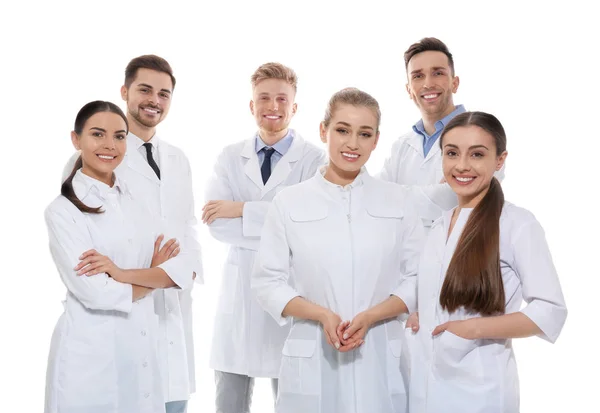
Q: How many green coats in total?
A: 0